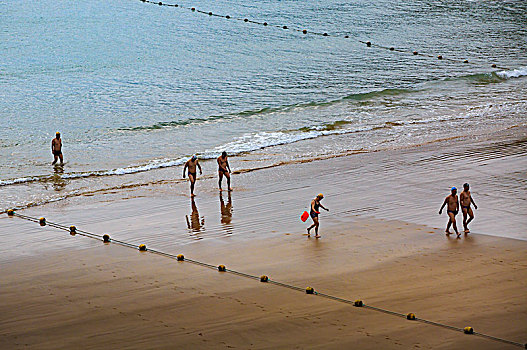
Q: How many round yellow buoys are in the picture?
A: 12